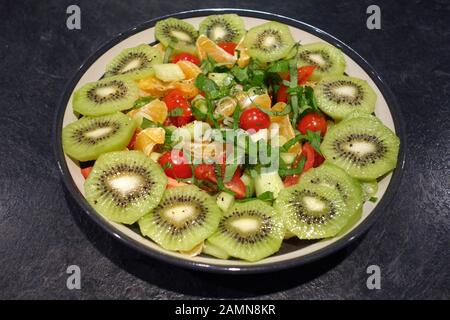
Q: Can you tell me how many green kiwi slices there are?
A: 14